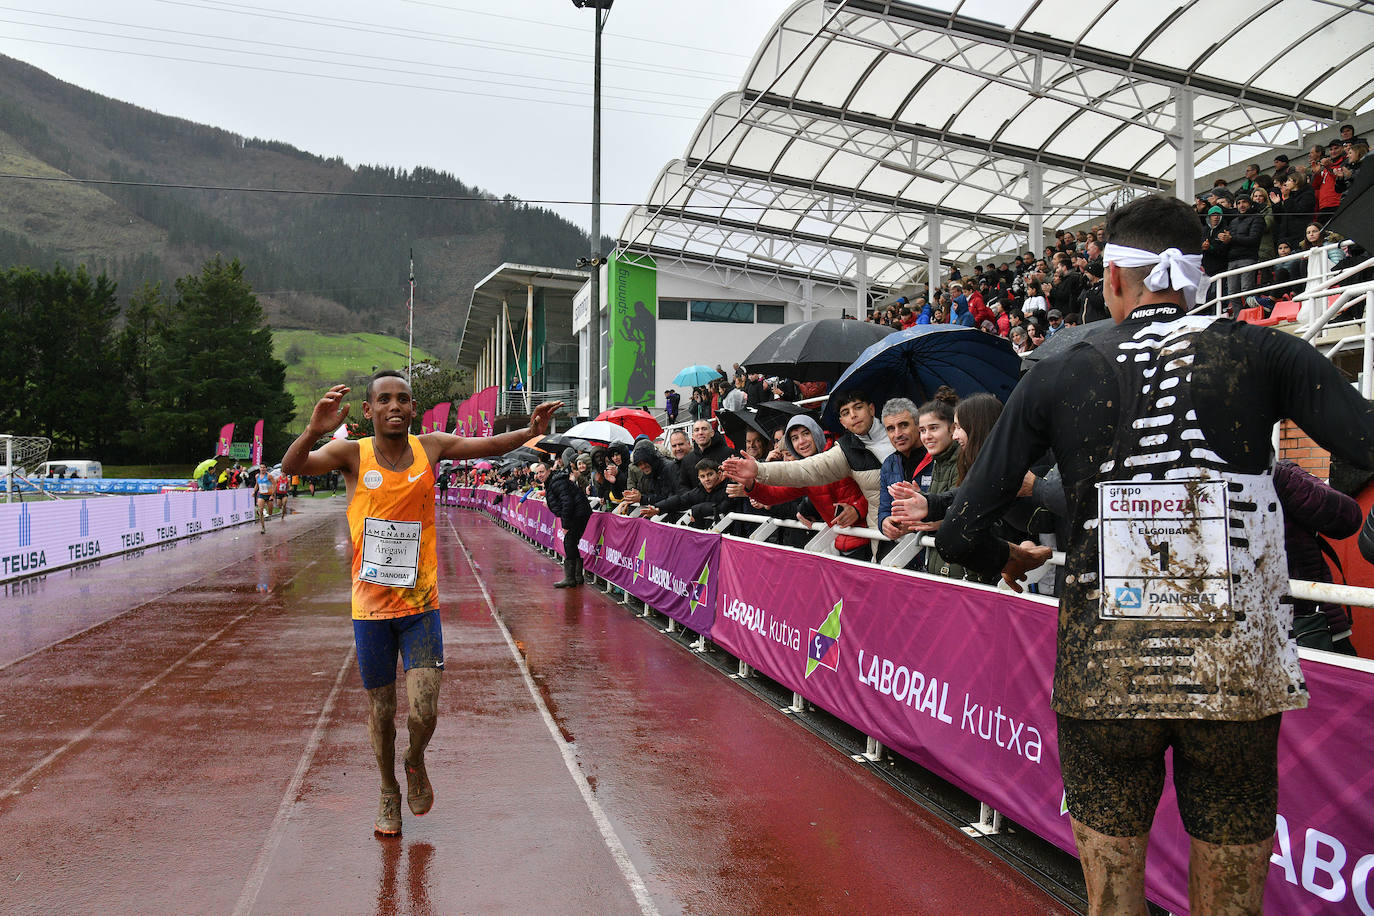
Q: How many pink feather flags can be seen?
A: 7